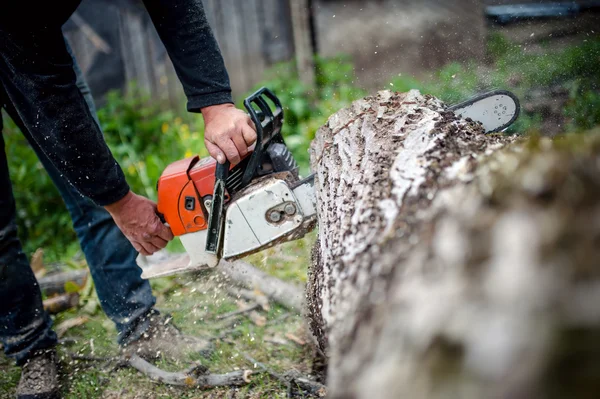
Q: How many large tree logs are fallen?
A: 1